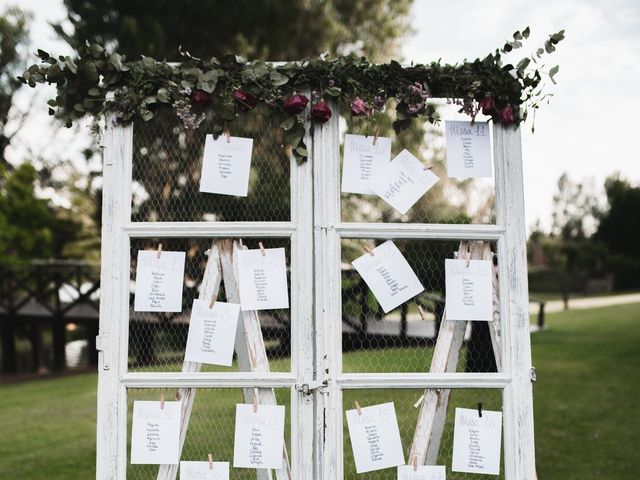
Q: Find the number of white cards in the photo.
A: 15